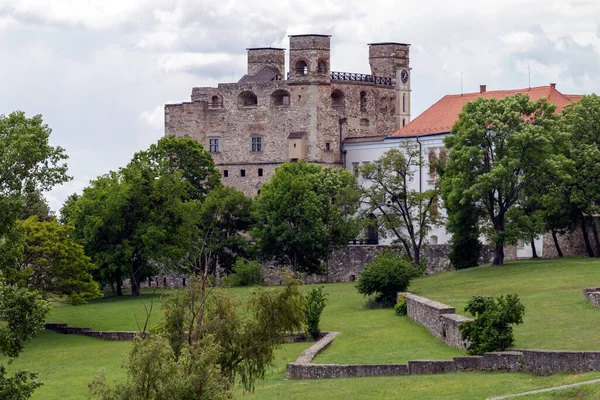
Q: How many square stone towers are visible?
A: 3